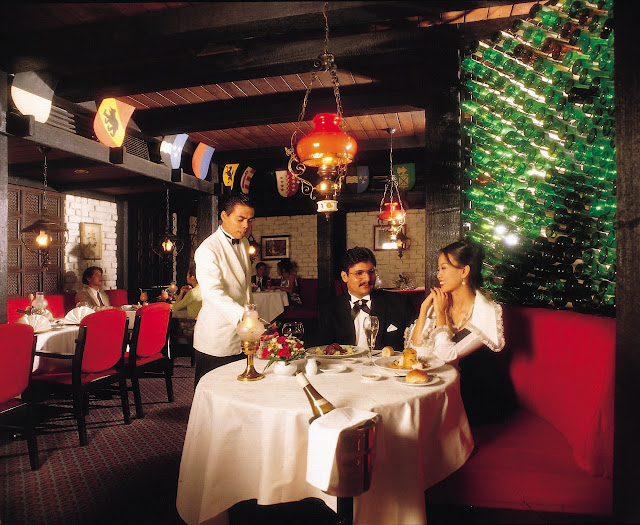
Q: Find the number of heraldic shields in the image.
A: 9